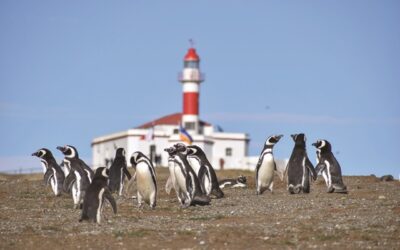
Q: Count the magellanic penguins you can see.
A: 12